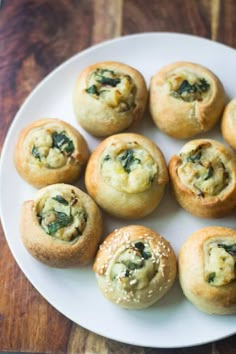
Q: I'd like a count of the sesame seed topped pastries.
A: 1